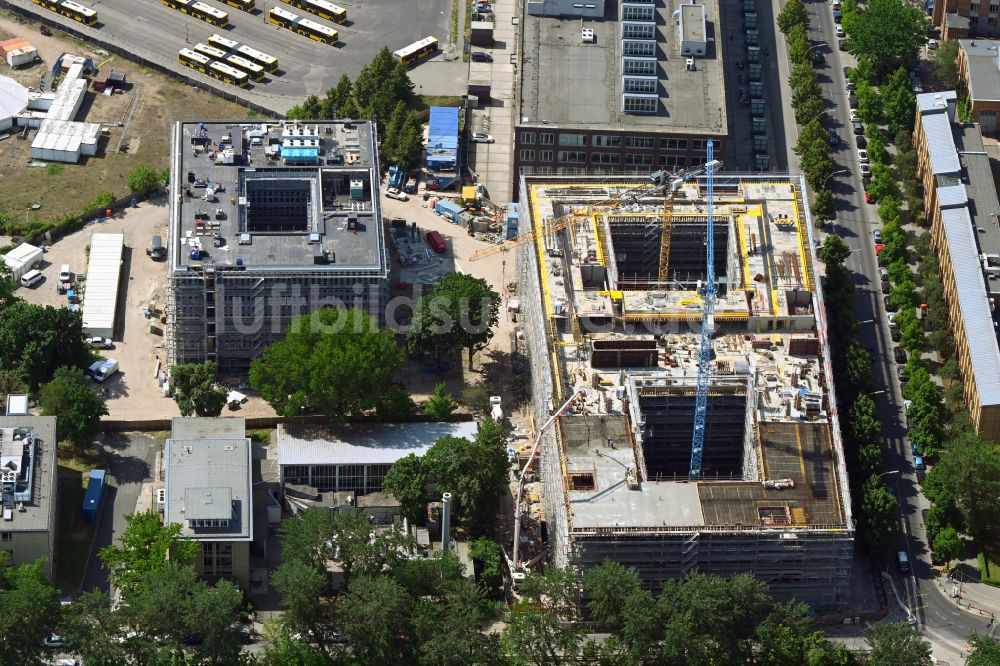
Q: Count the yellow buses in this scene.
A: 9